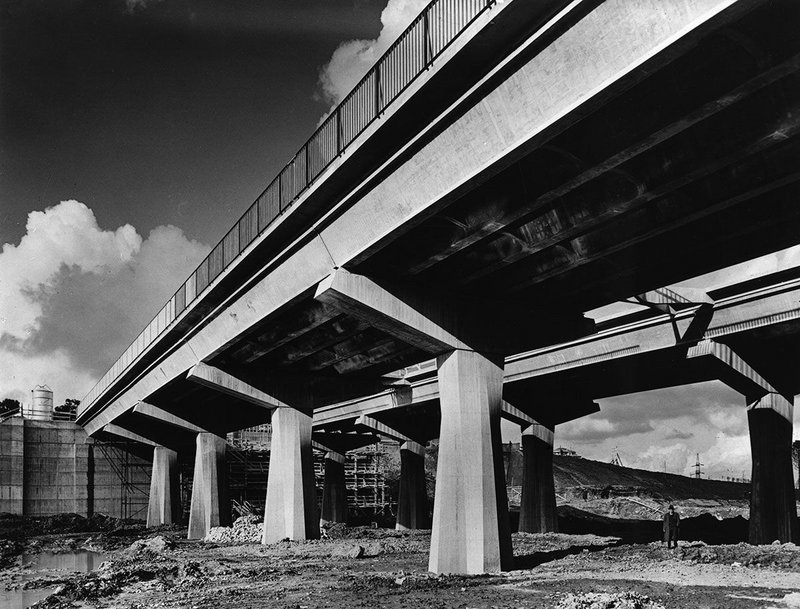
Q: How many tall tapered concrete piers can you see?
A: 8